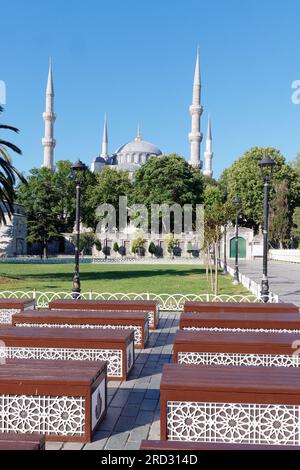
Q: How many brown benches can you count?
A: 11